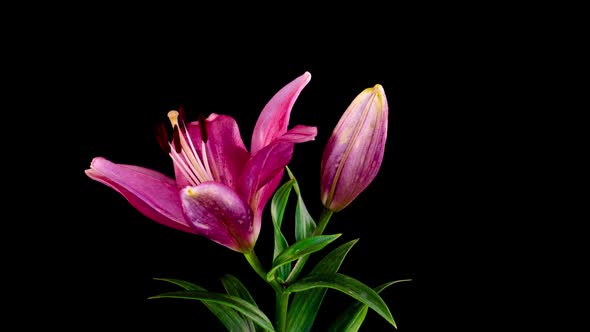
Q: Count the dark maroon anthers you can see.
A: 5